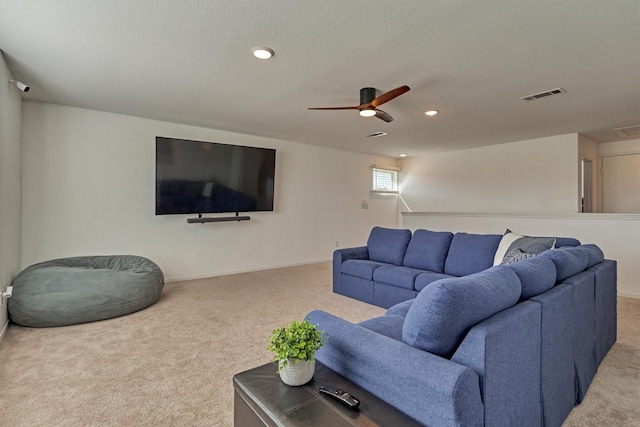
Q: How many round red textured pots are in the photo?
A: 0